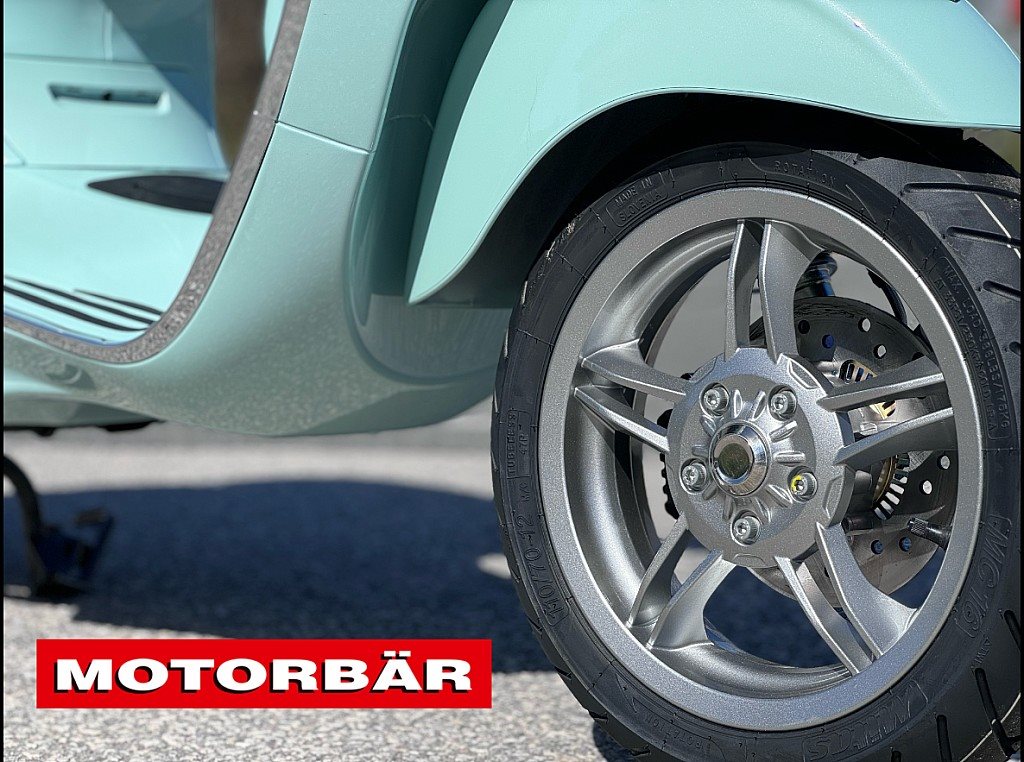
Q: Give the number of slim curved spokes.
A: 10